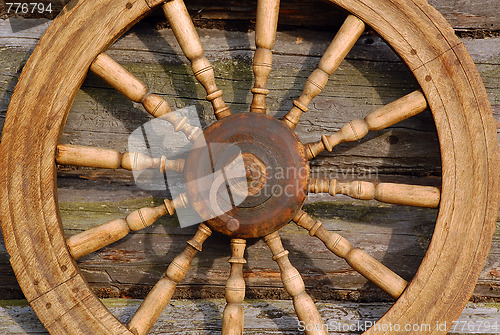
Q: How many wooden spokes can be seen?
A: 12